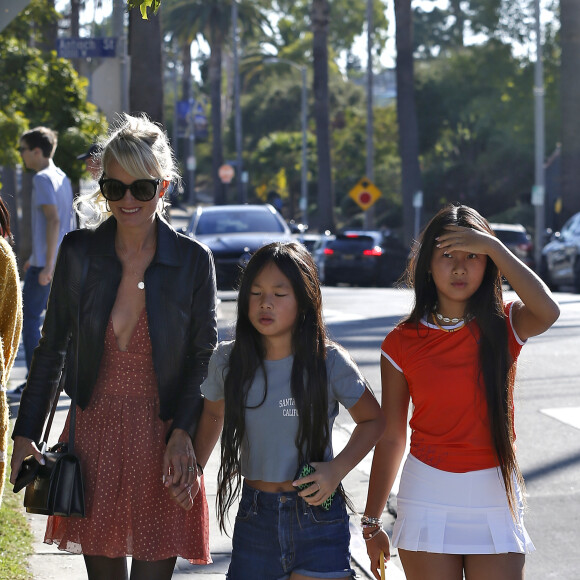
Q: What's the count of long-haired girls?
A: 2